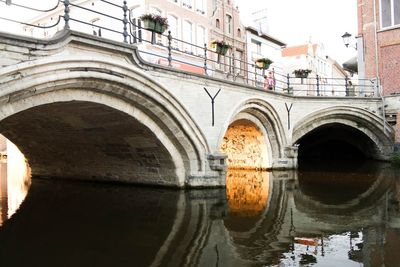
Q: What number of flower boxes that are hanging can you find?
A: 4